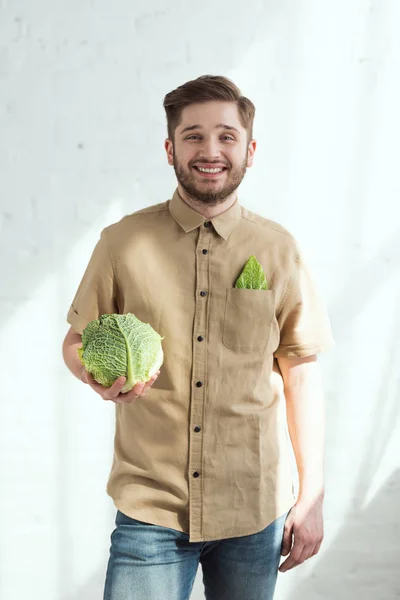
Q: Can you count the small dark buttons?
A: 7